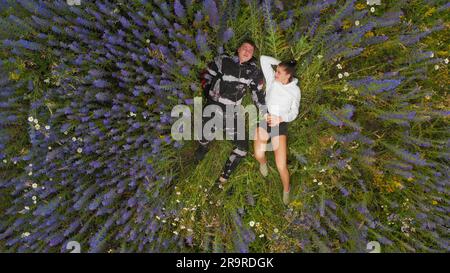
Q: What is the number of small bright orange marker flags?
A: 0